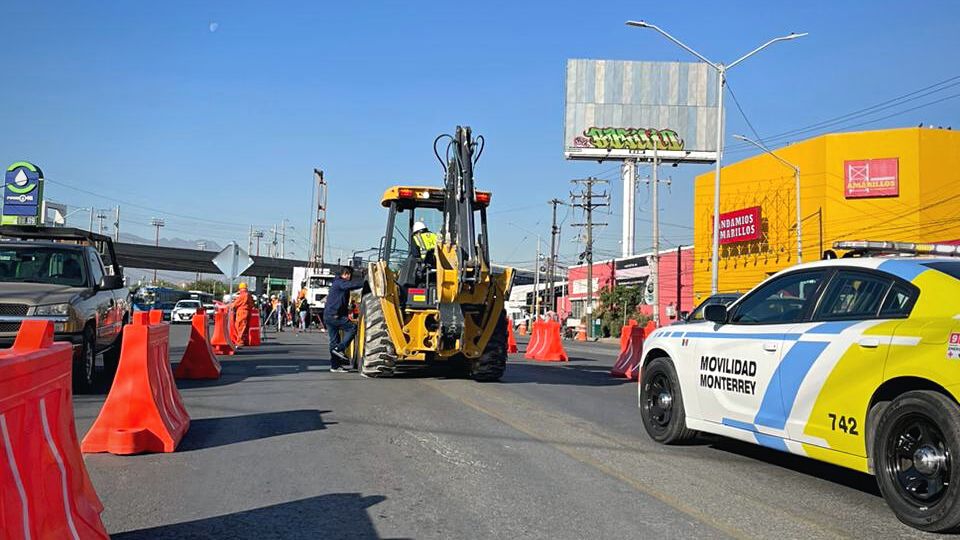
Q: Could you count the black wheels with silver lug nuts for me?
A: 2